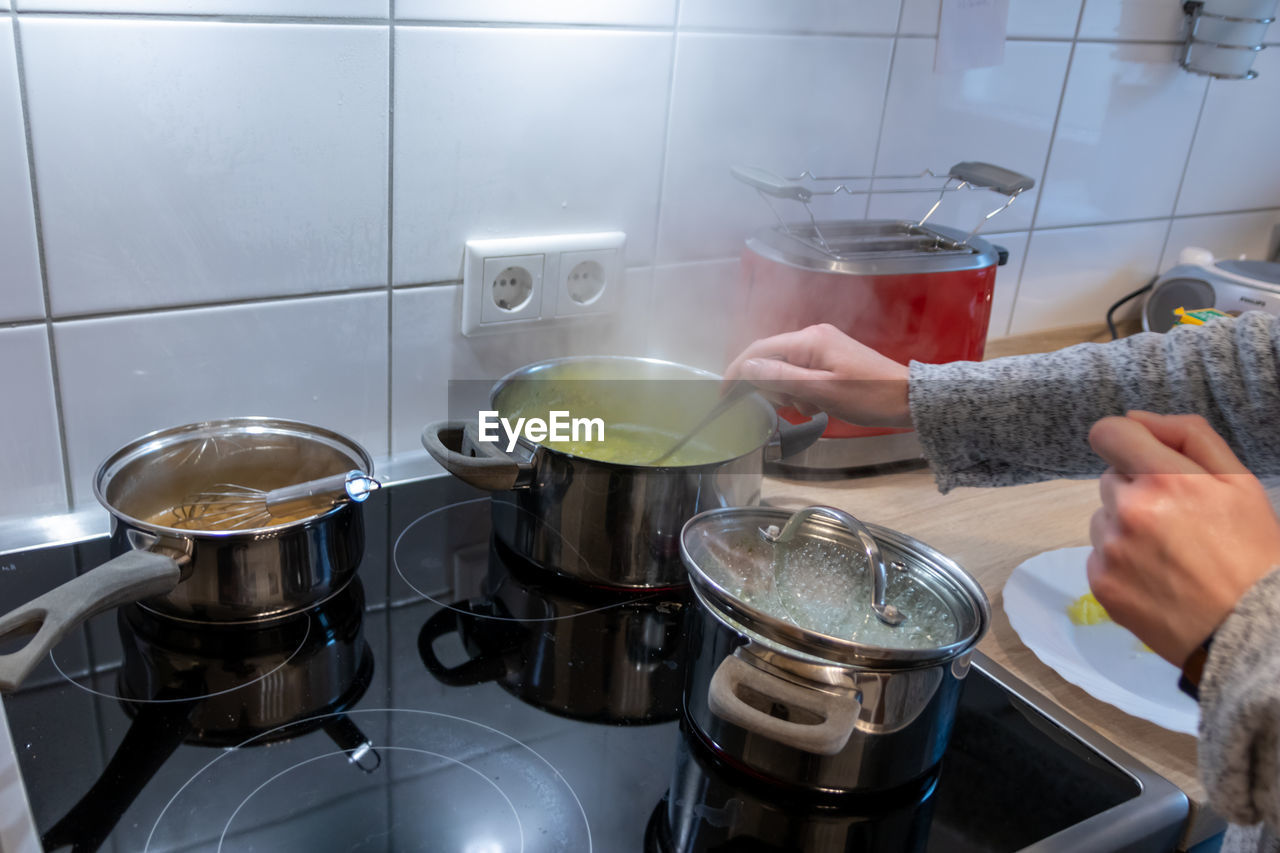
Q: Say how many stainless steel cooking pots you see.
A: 3